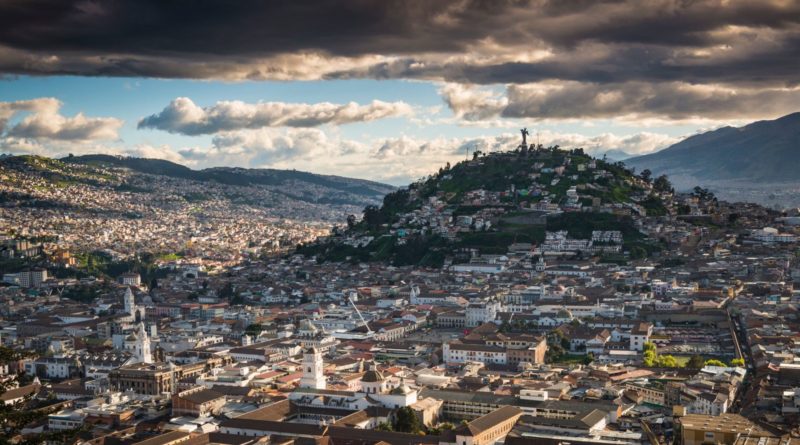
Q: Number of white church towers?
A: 3